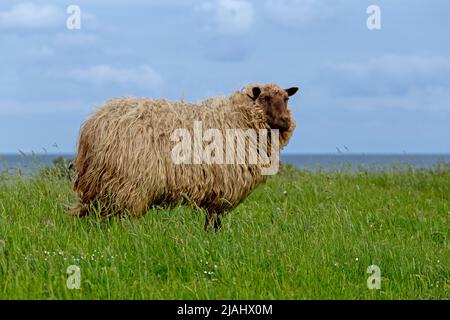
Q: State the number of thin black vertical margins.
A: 0